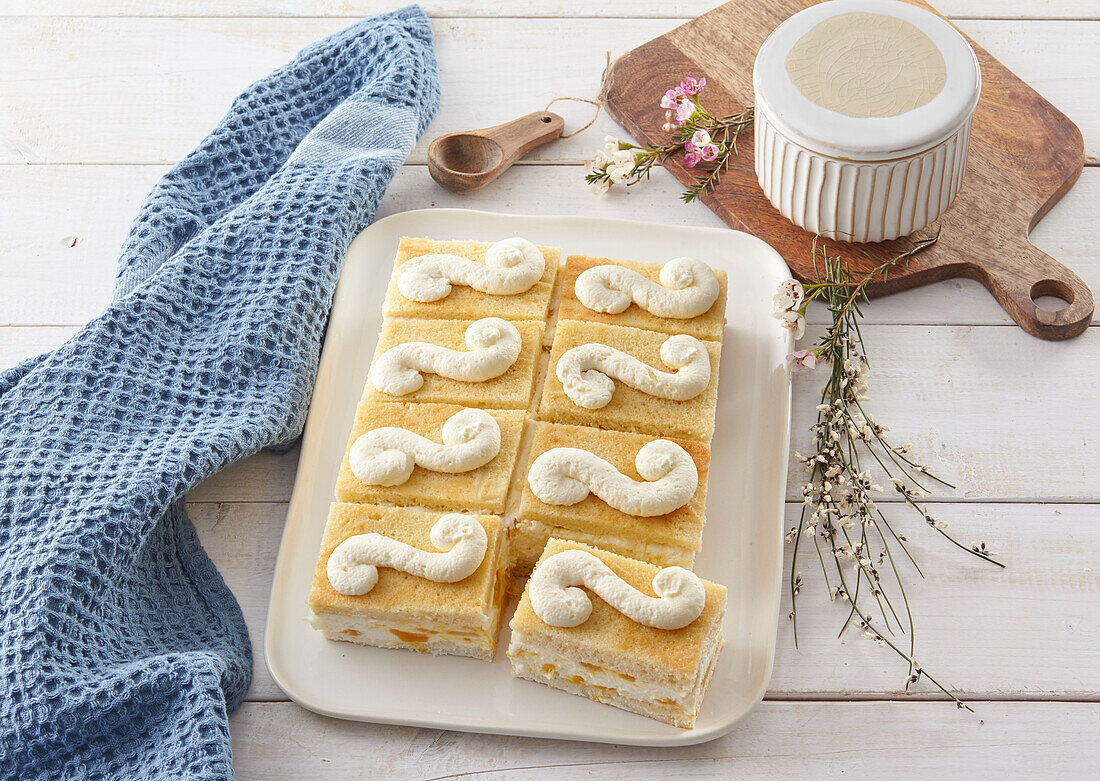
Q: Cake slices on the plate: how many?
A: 8